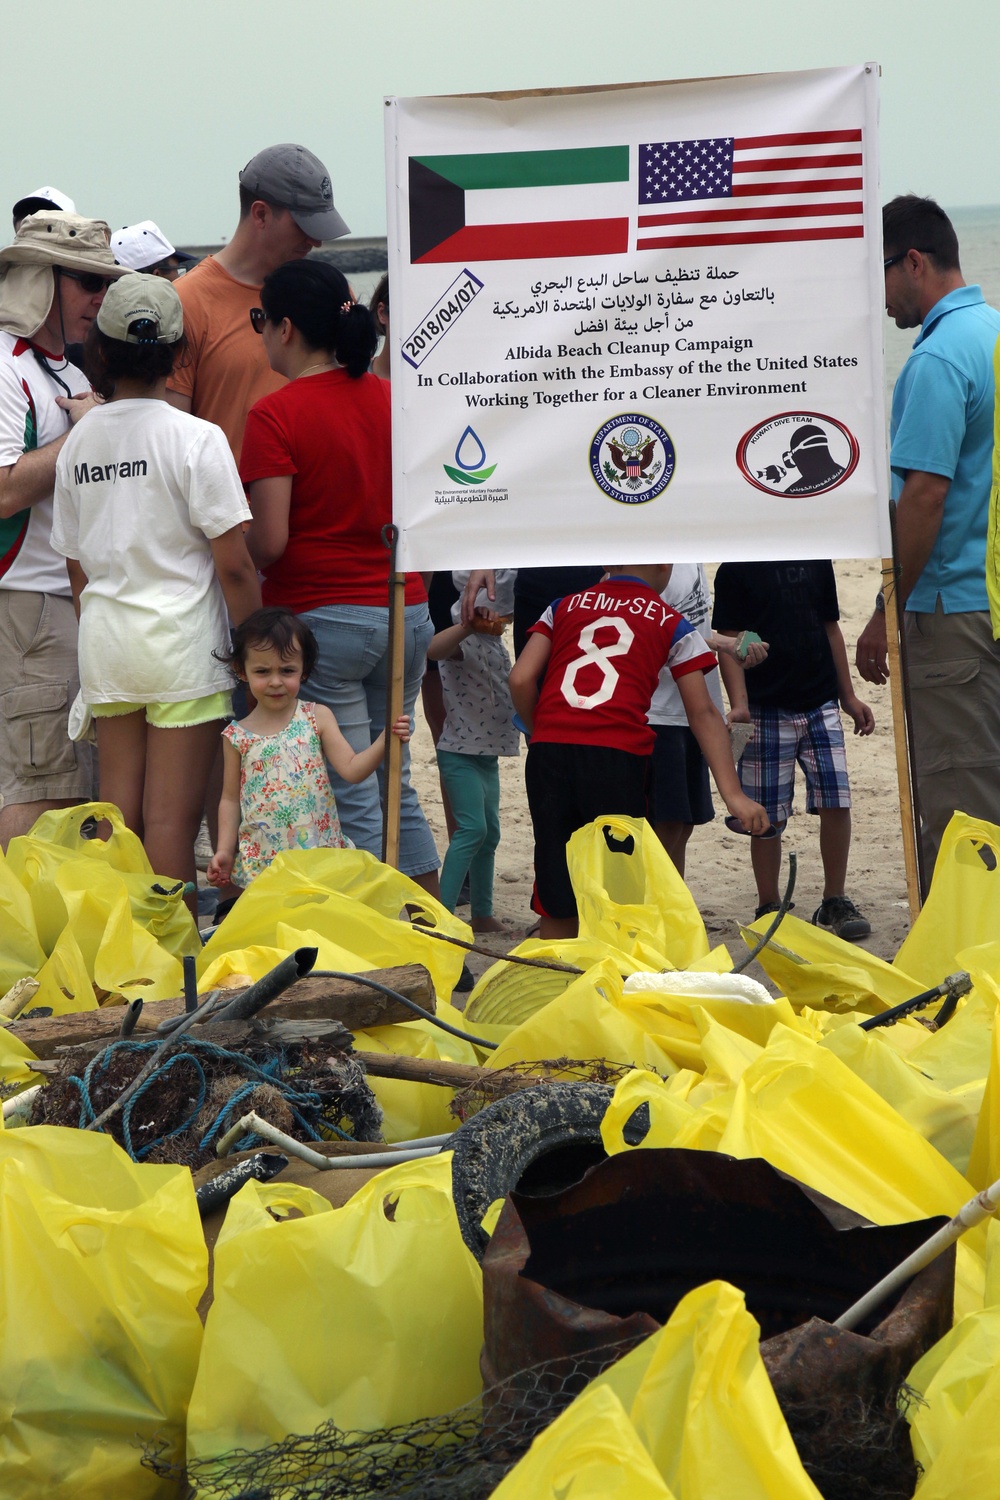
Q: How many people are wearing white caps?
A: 2